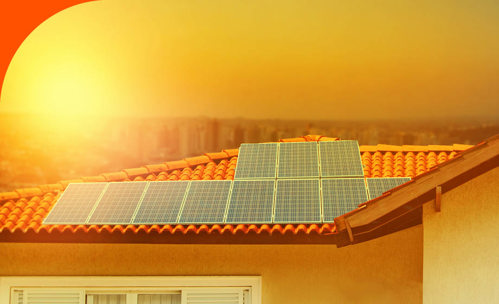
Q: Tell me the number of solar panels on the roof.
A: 11